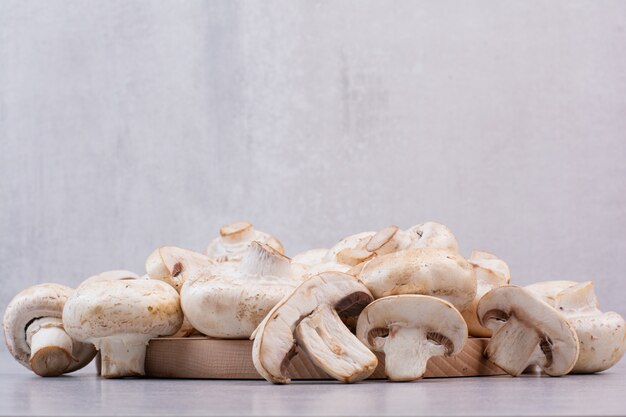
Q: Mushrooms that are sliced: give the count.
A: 3